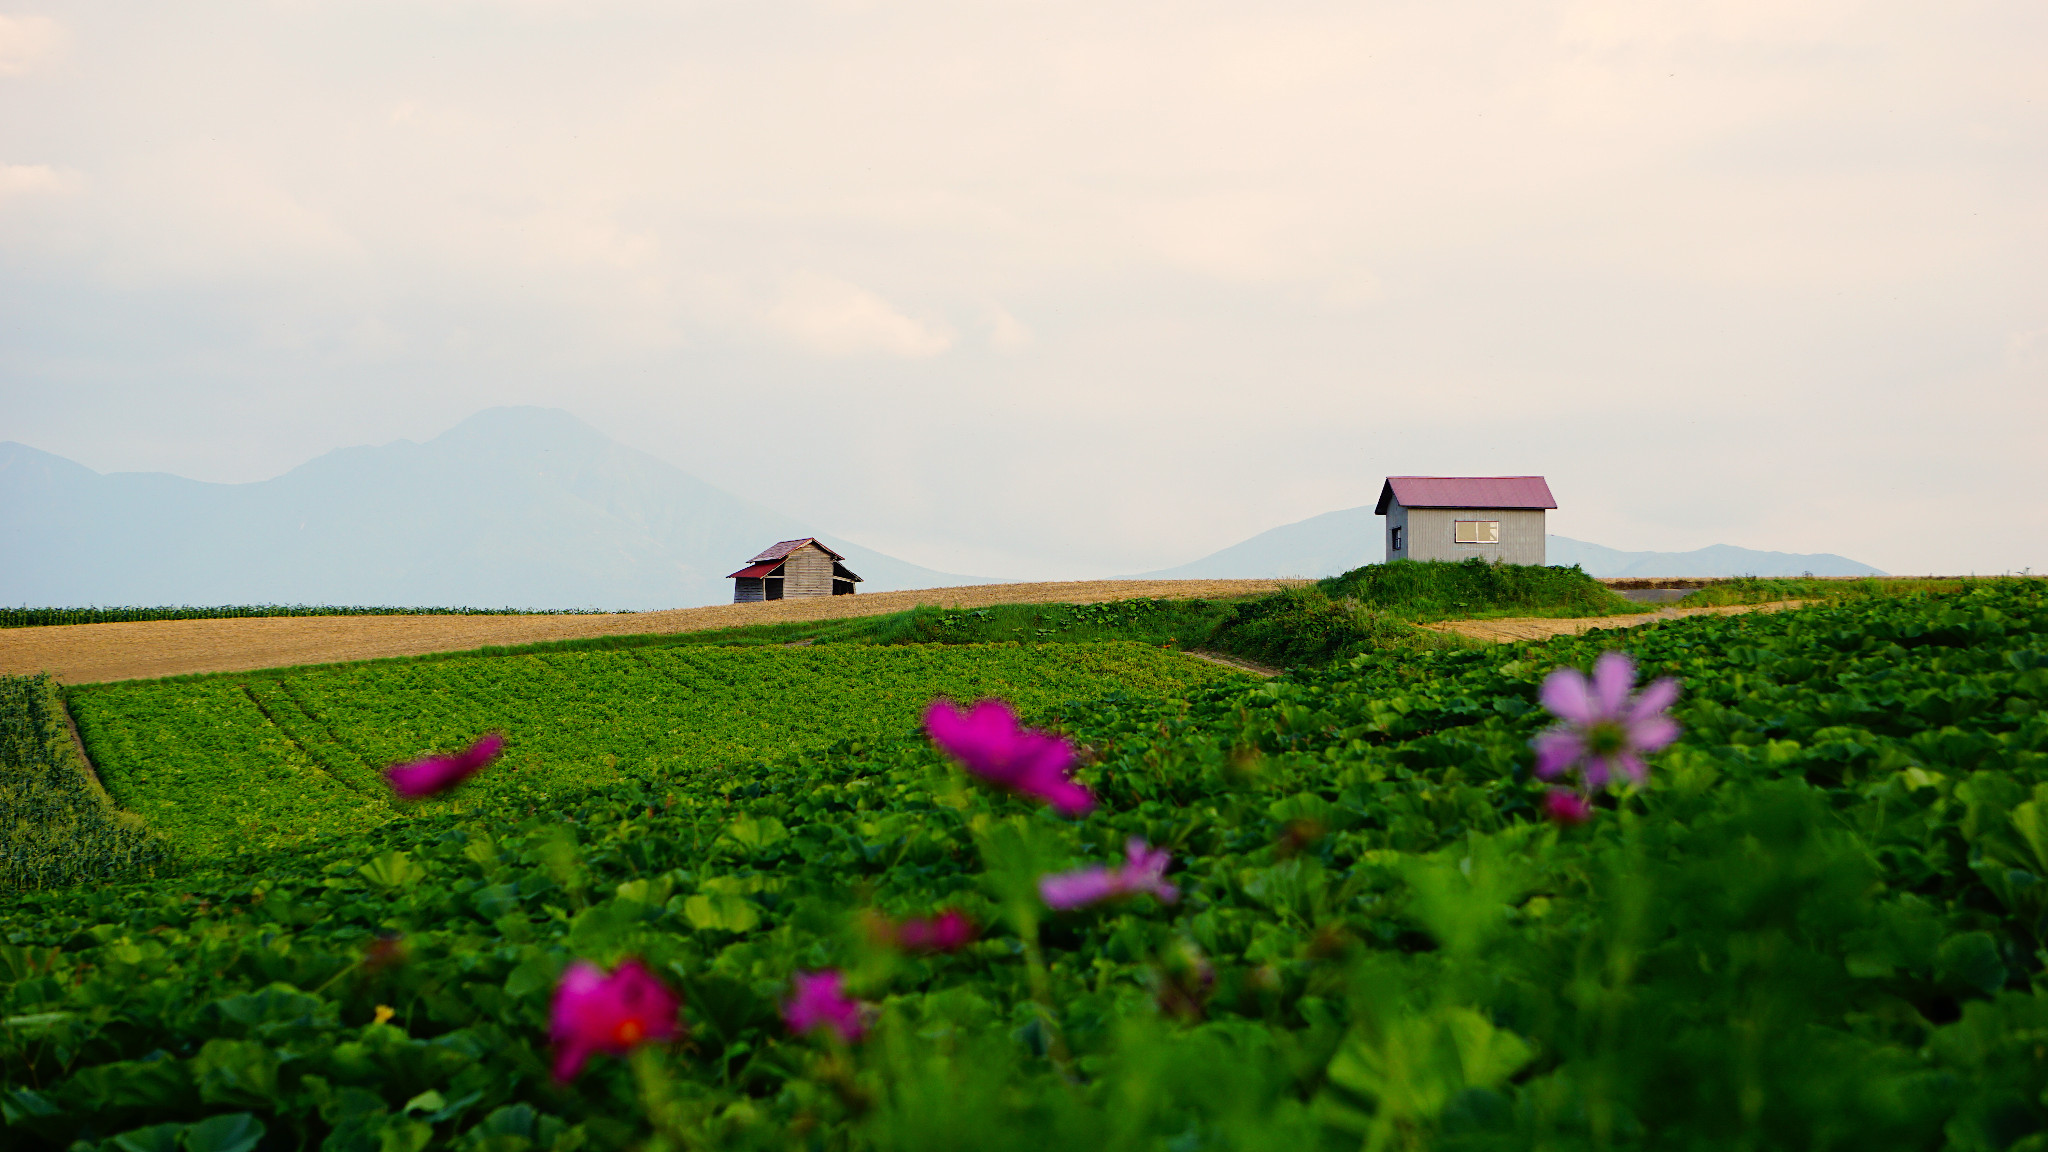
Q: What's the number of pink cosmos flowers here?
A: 8